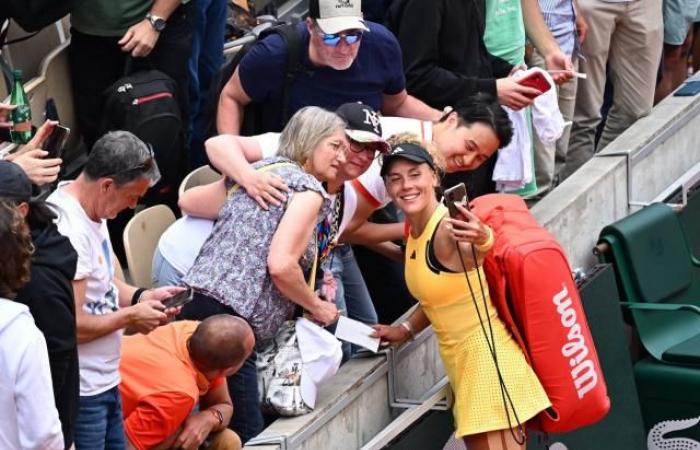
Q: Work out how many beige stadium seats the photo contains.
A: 2